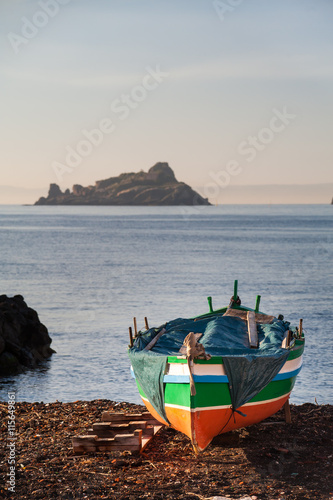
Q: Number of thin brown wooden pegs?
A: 5